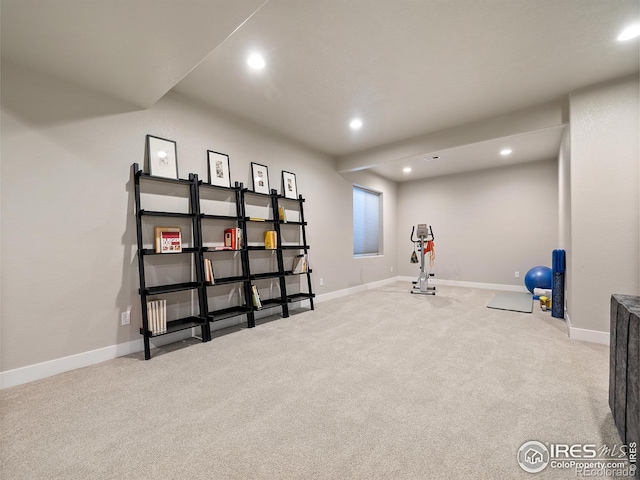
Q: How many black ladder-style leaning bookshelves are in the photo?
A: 4